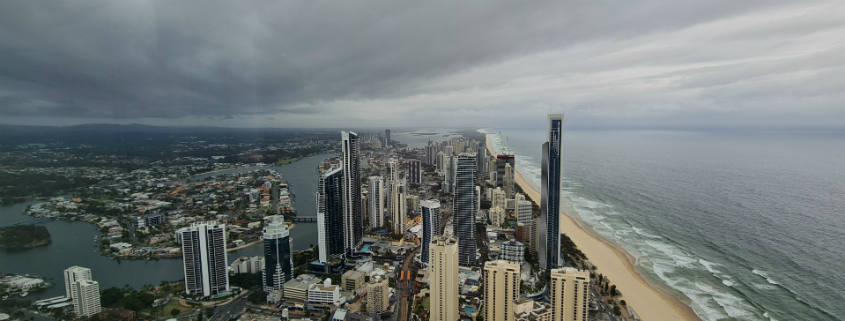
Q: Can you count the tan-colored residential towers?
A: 3